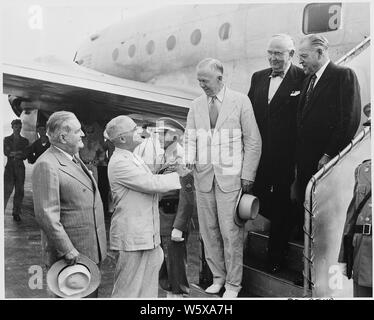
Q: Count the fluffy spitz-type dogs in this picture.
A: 0